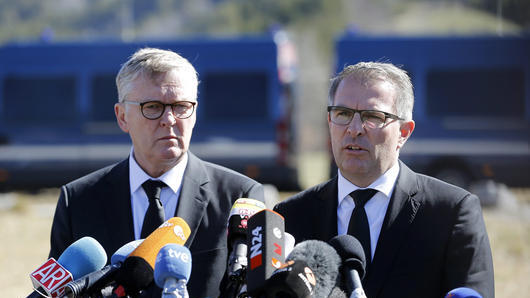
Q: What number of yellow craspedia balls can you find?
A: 0